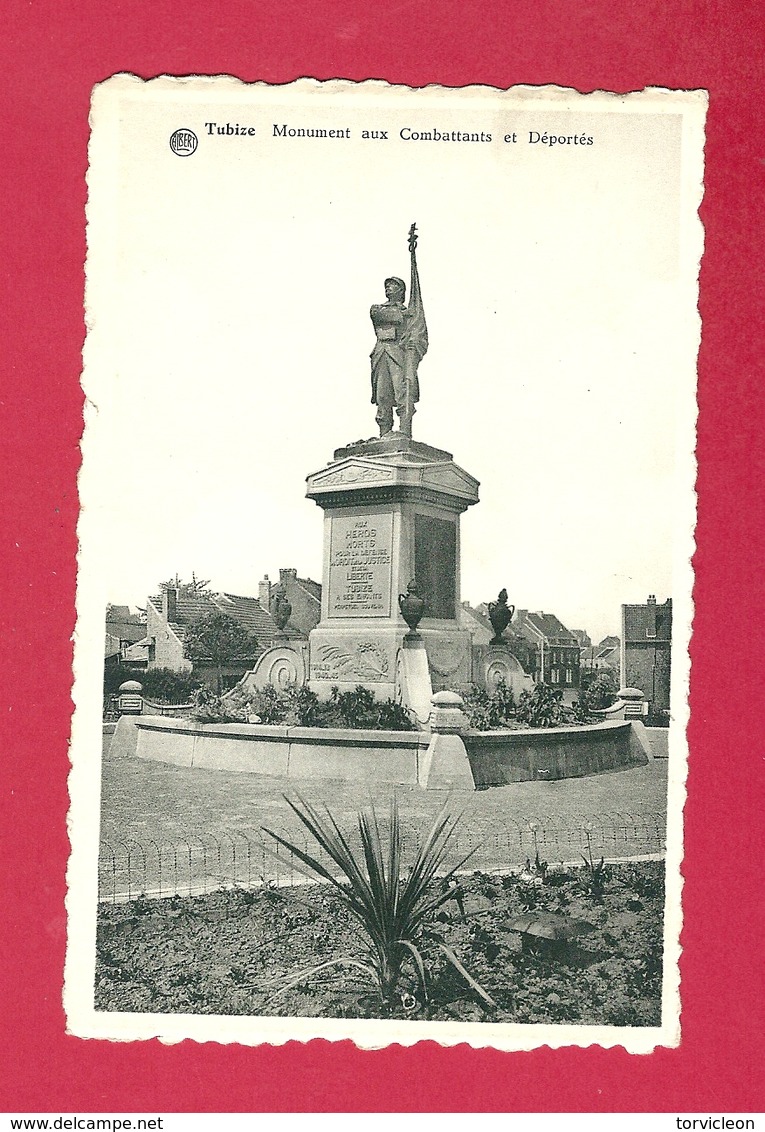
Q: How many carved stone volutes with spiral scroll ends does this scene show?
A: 2